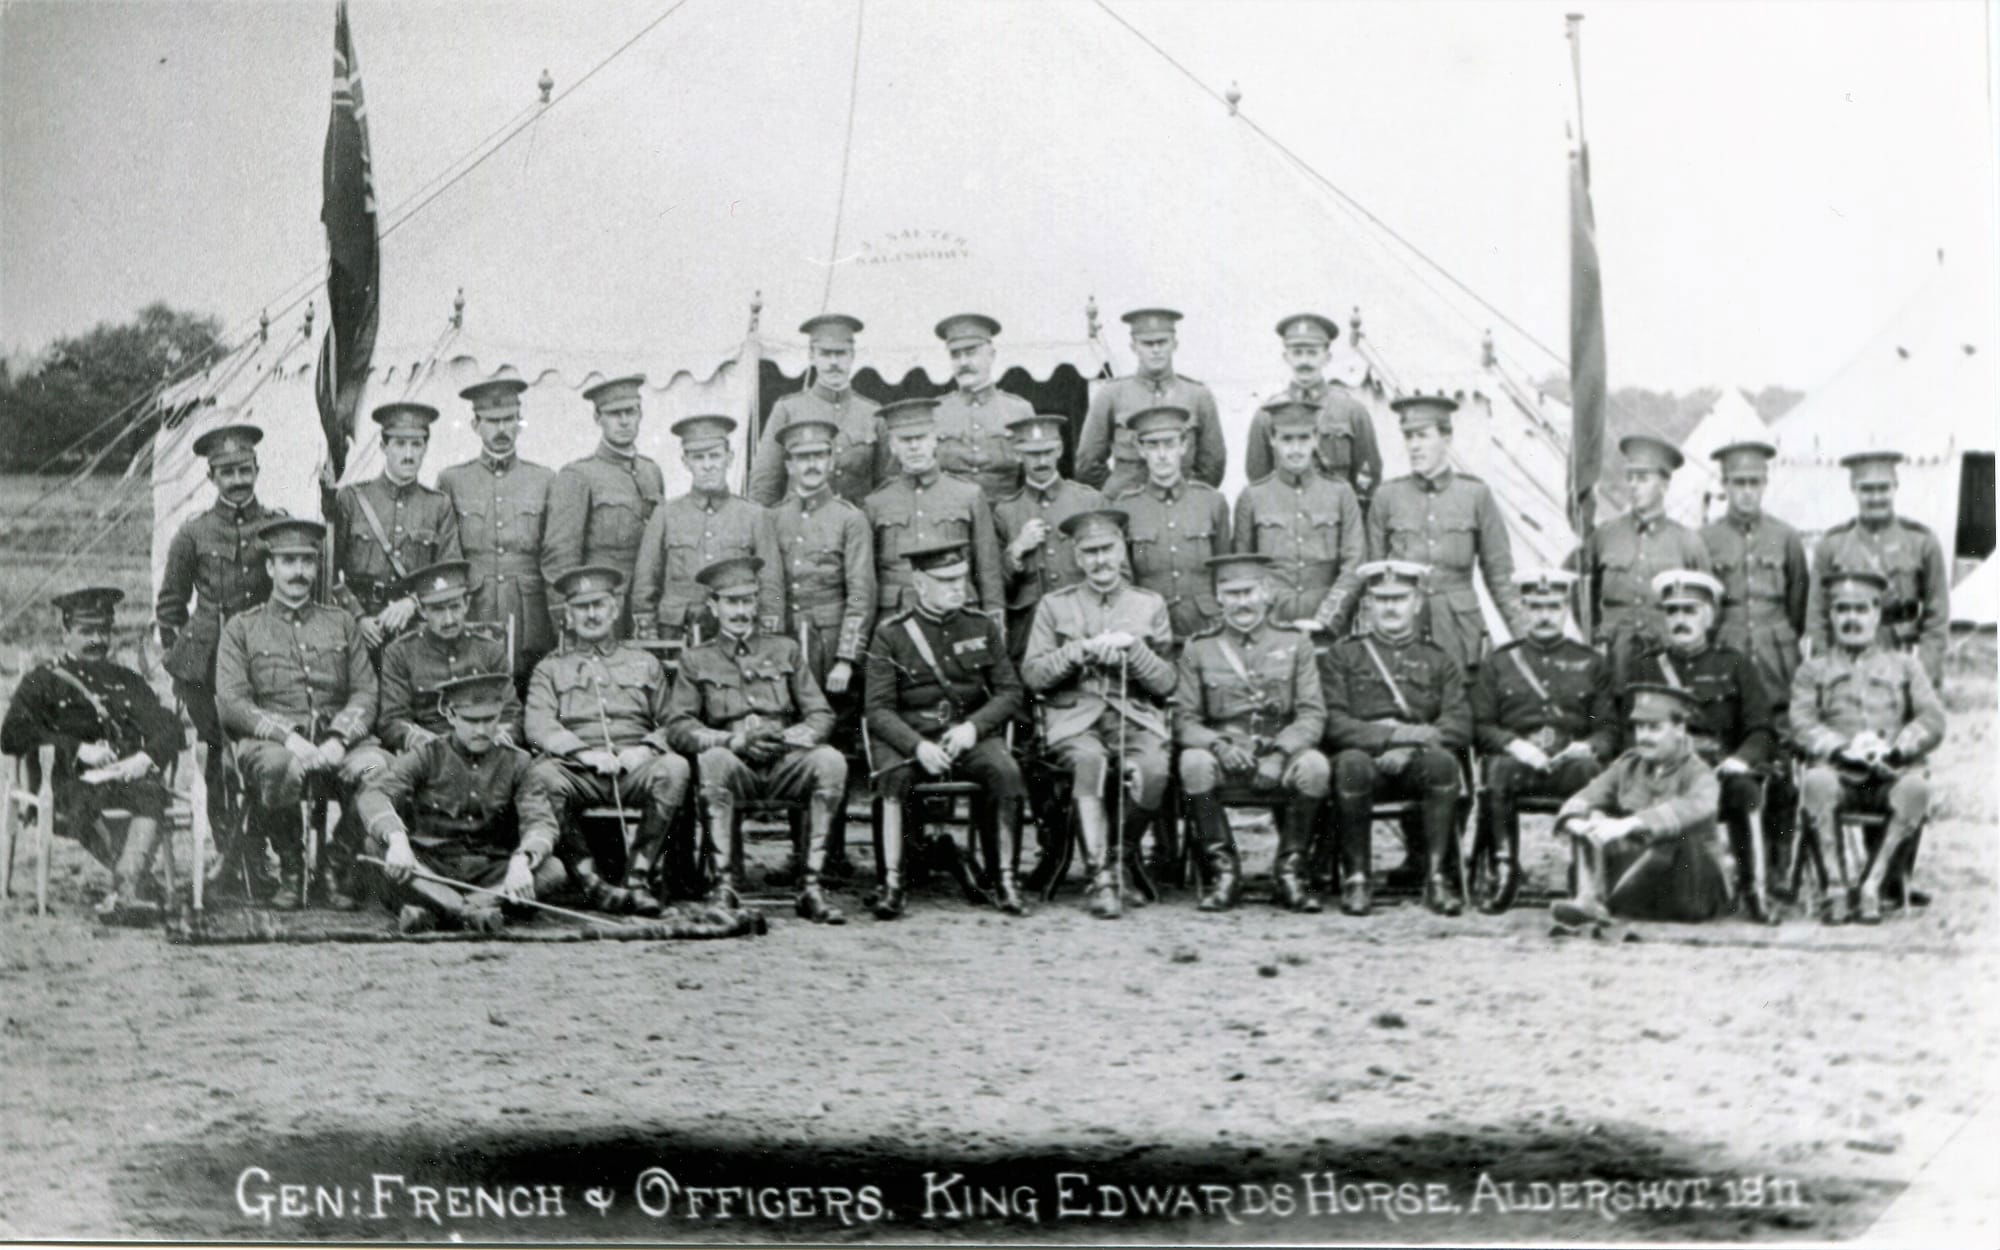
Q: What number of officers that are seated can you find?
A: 14